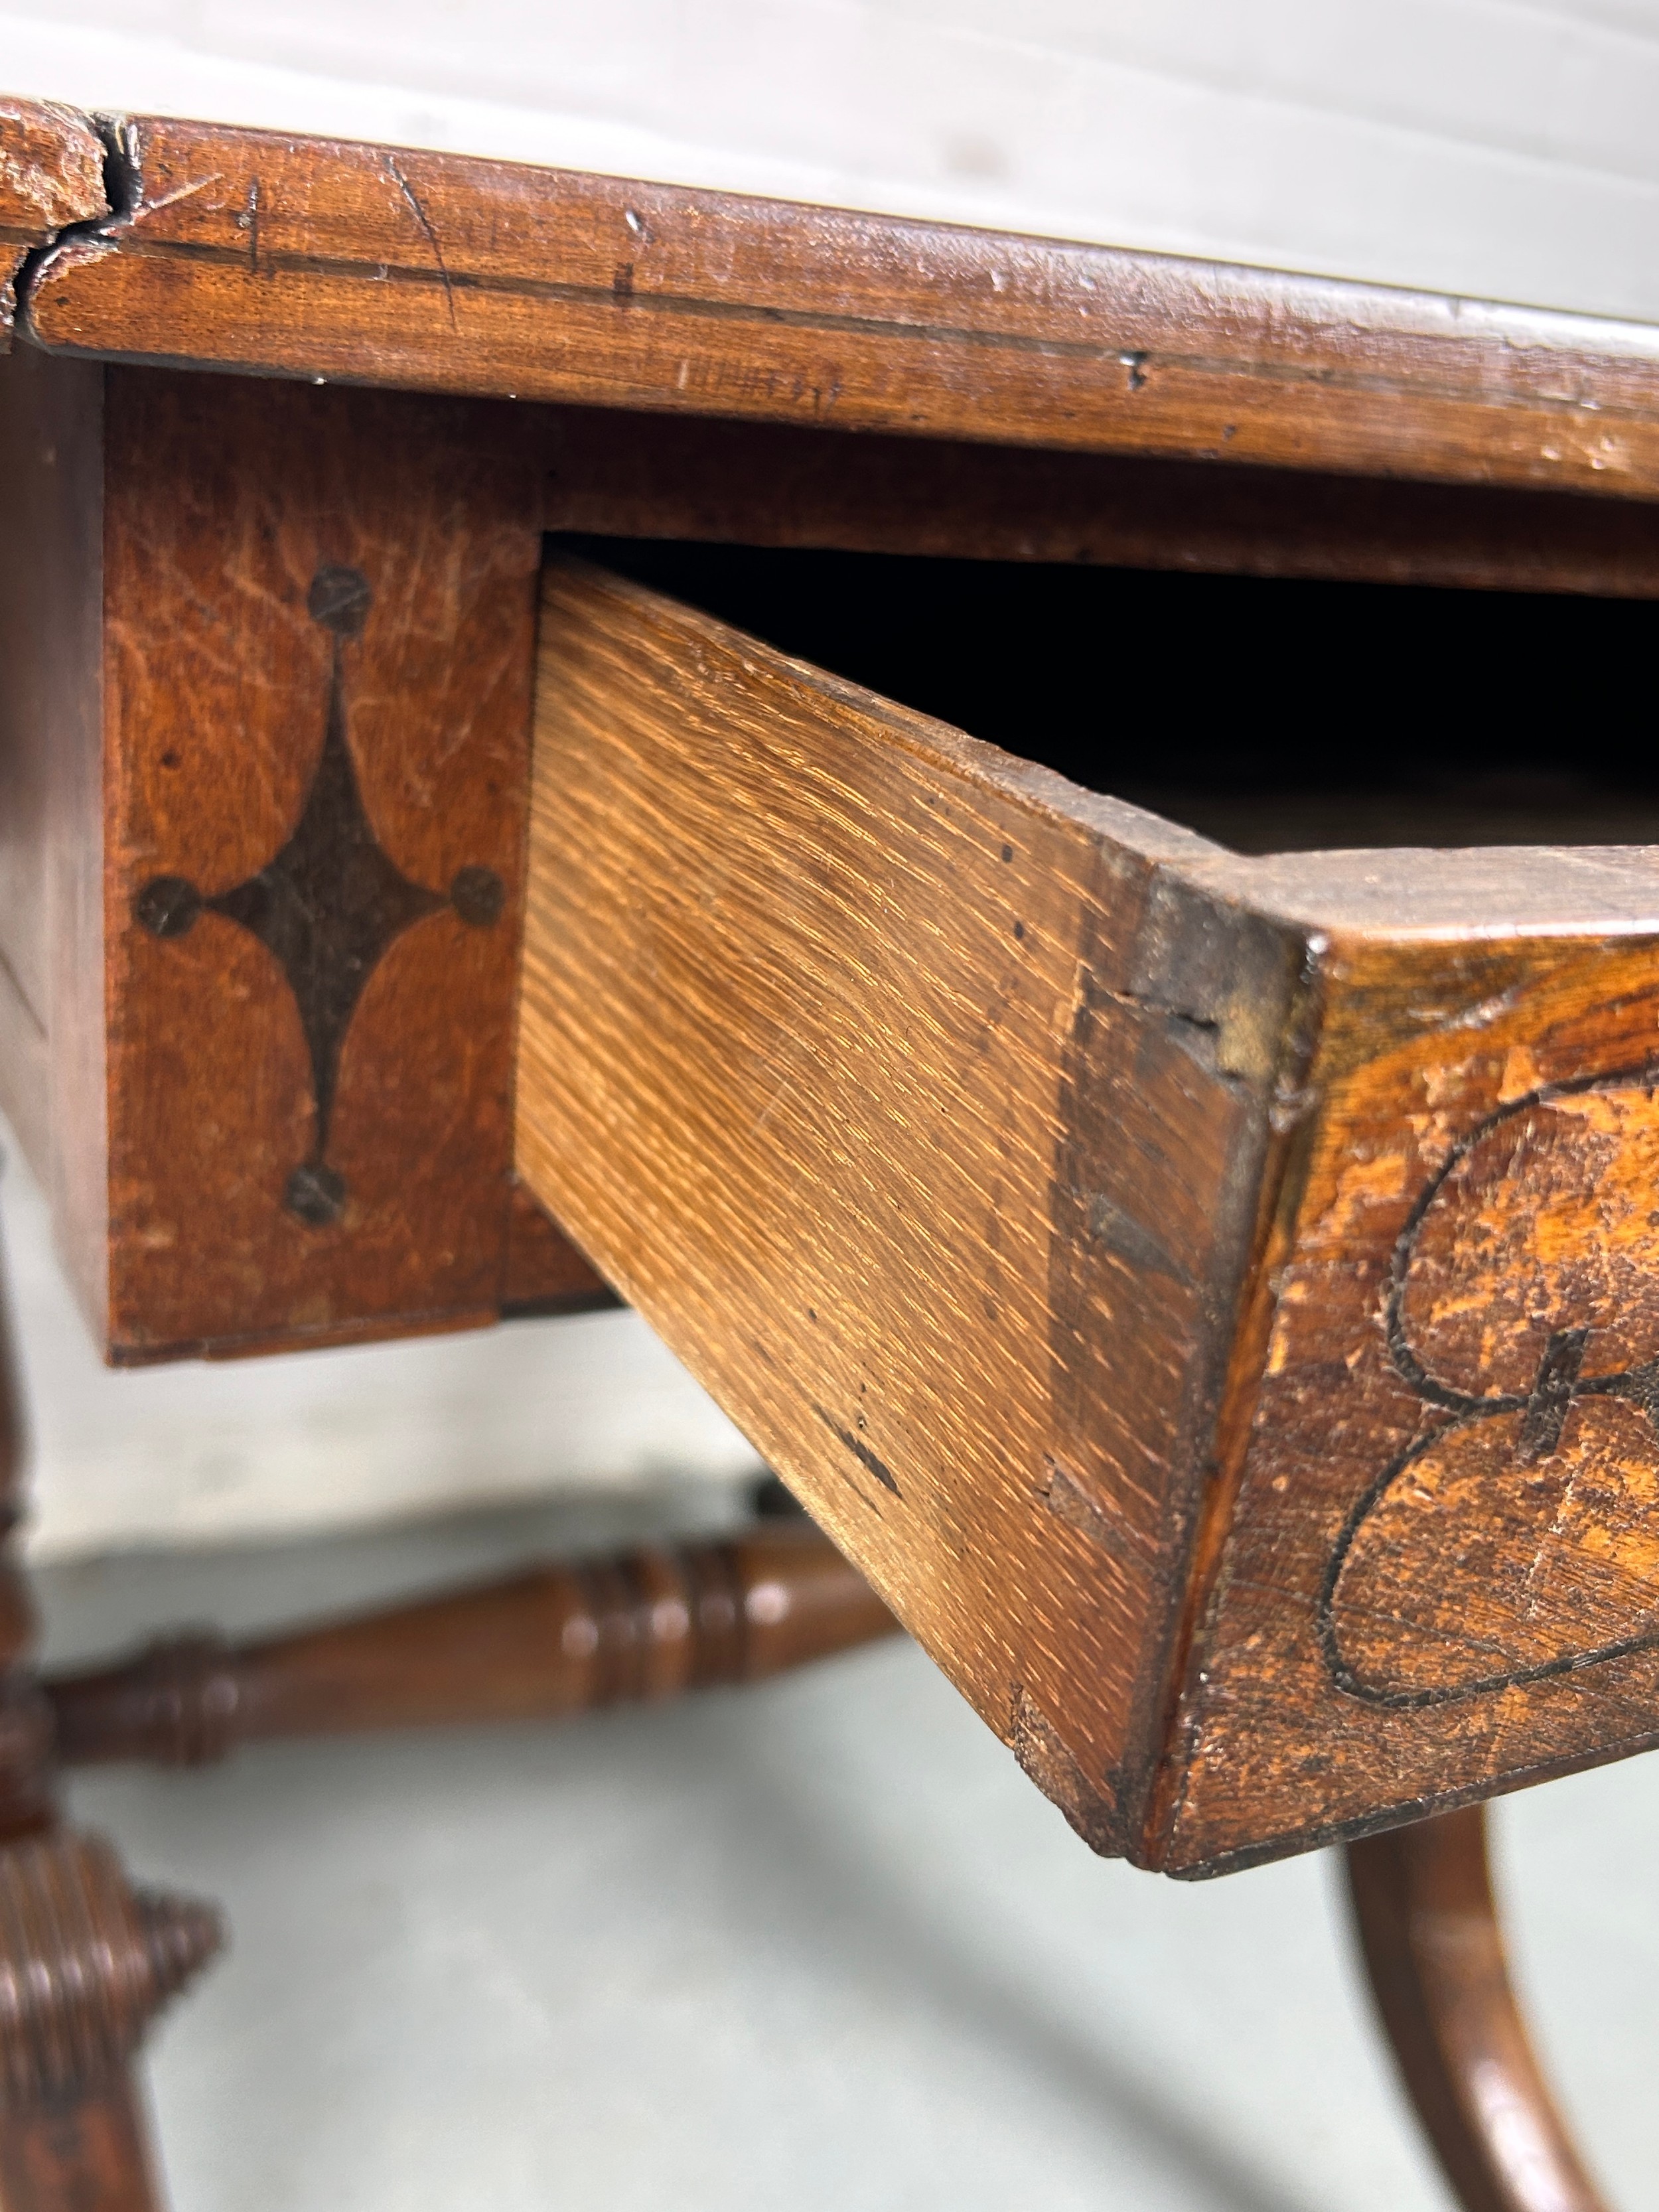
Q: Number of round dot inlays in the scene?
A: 4